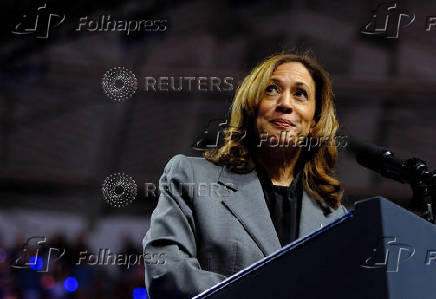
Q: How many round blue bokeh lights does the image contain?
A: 3